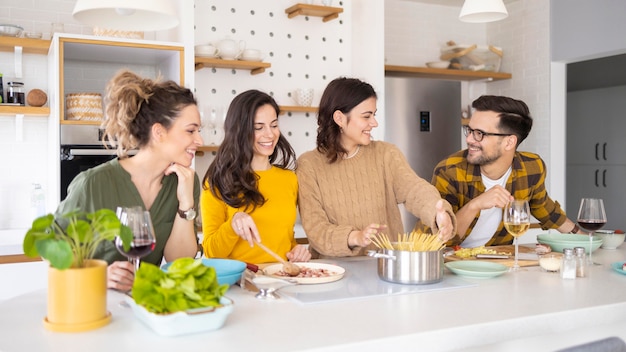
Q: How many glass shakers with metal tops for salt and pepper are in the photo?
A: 2